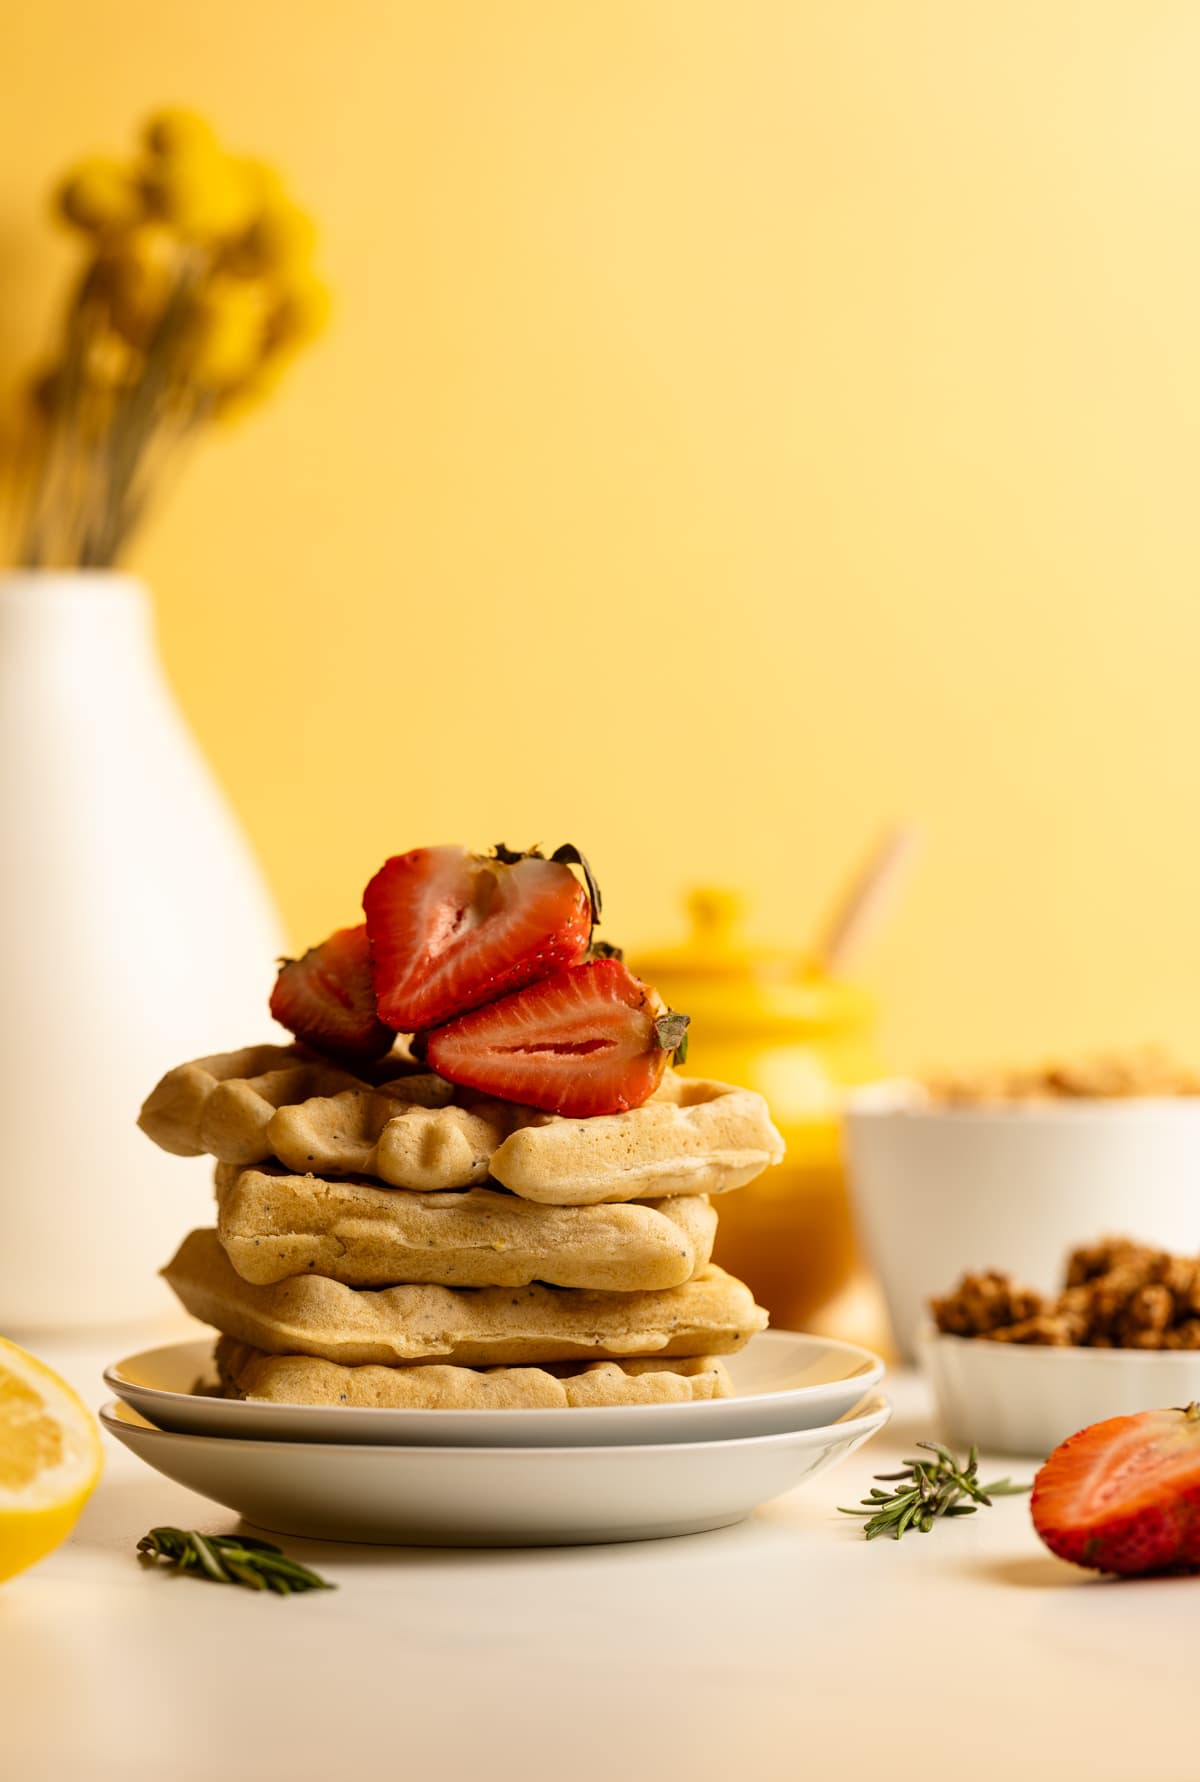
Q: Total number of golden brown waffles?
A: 4